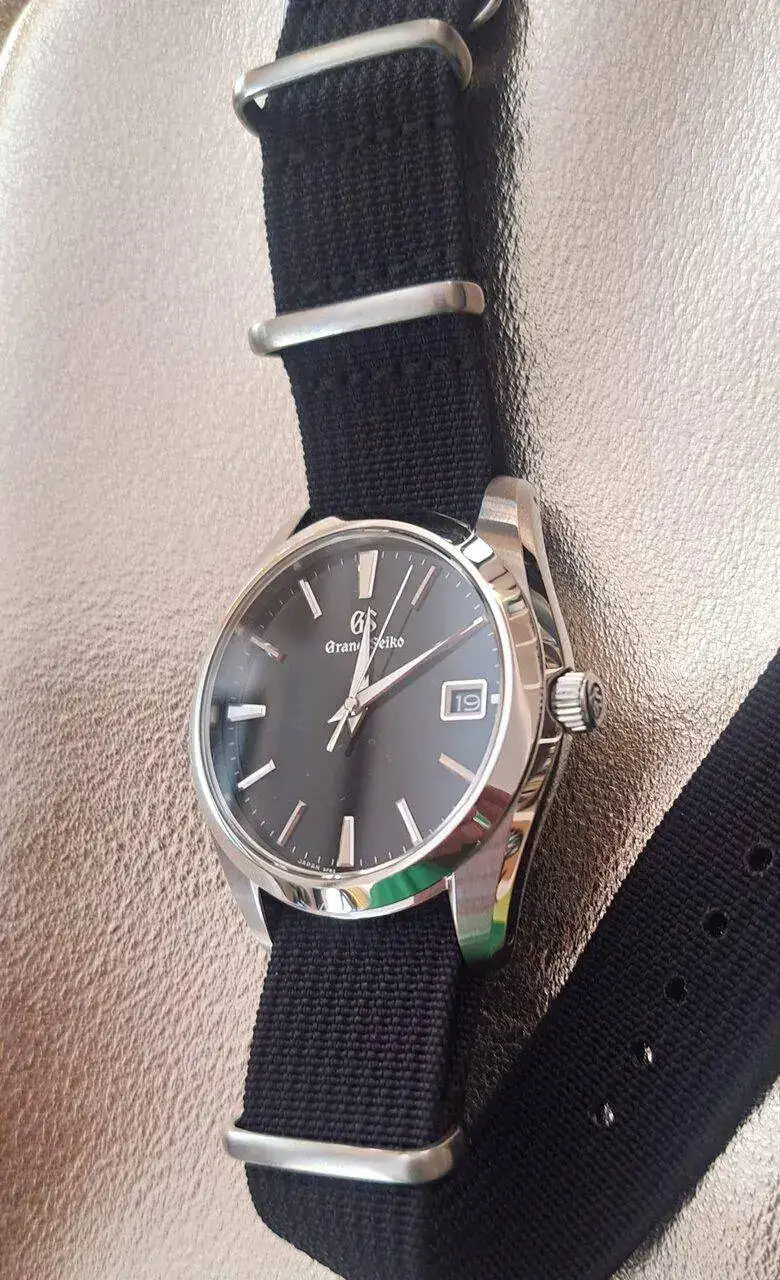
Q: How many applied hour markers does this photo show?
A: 11